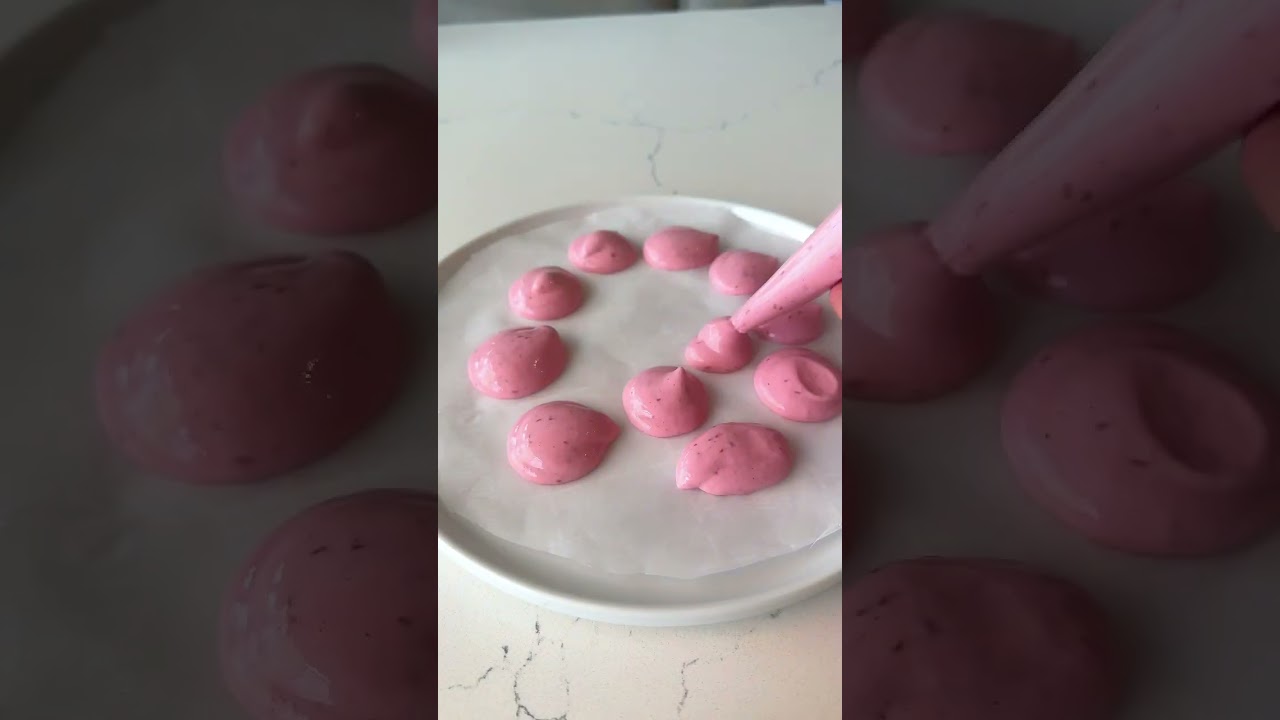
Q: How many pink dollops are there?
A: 11